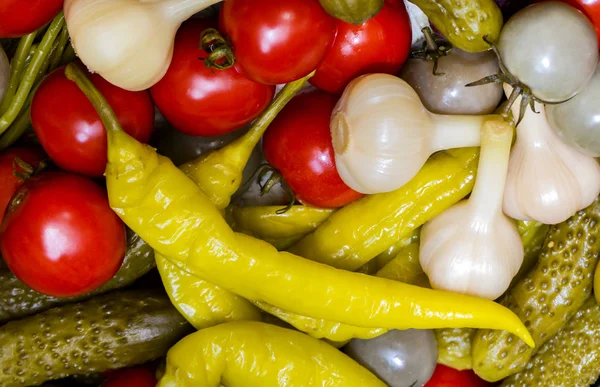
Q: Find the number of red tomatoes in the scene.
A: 11